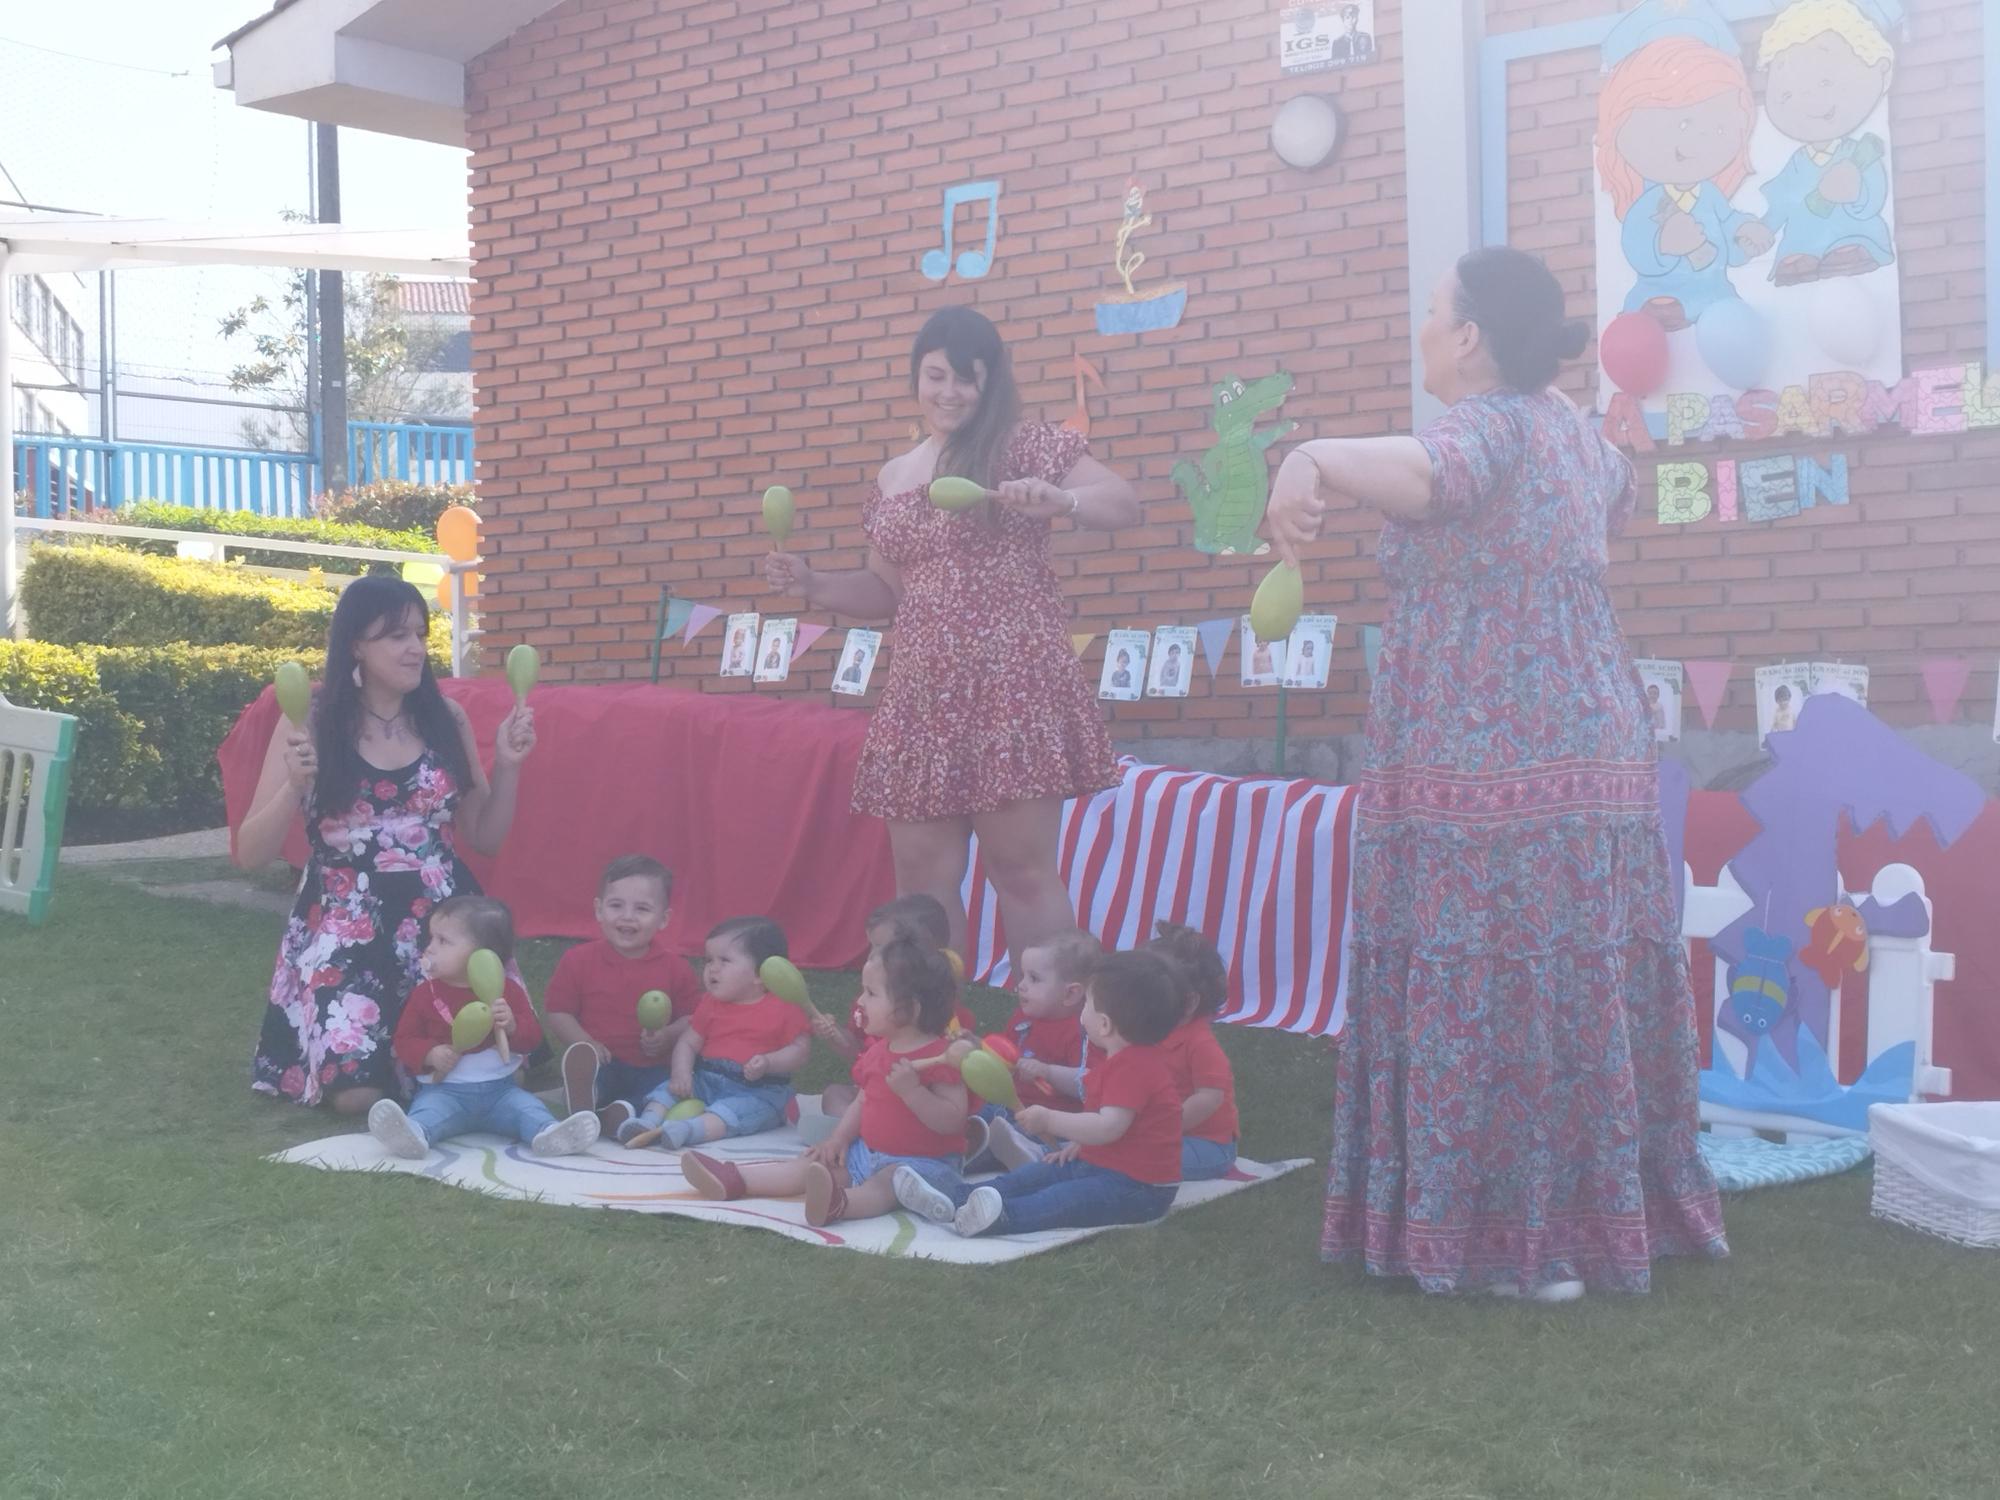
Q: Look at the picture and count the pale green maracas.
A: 11